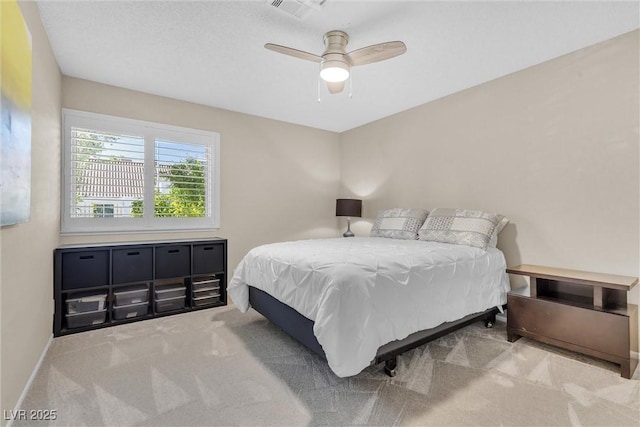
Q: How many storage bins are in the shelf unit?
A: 13